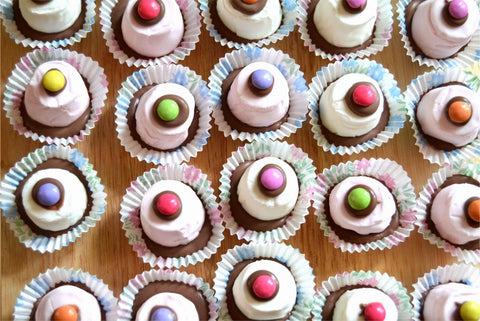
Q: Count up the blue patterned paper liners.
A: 11